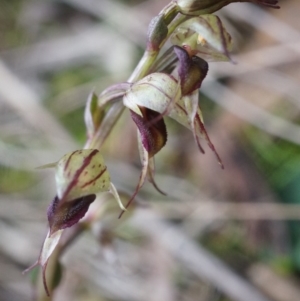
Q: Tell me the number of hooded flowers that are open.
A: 3